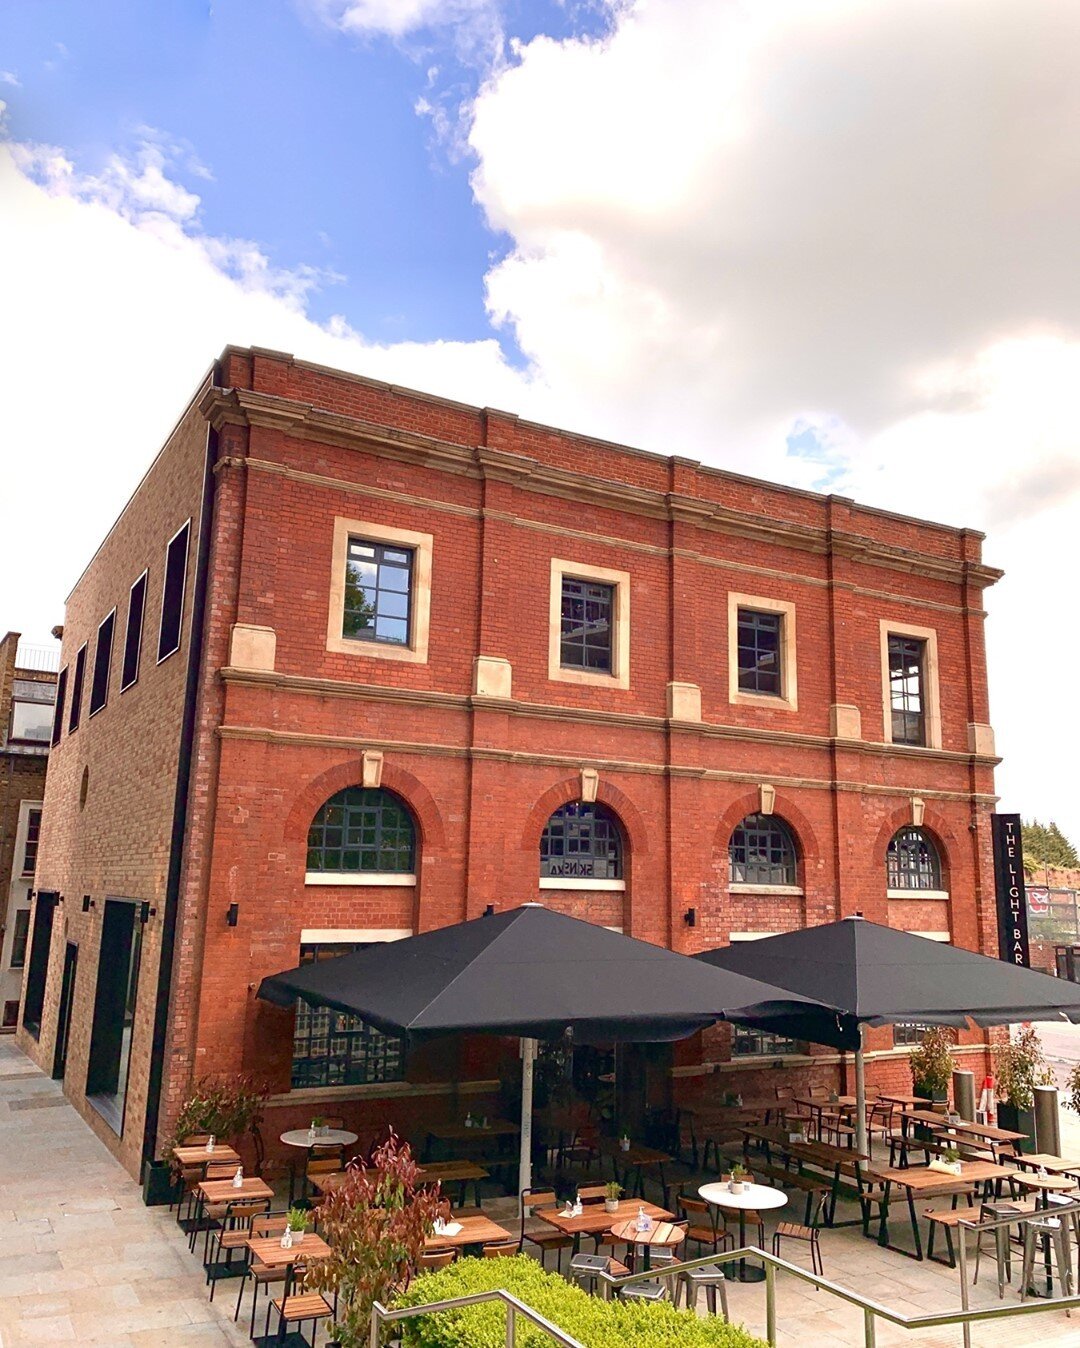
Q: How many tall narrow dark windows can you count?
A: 5